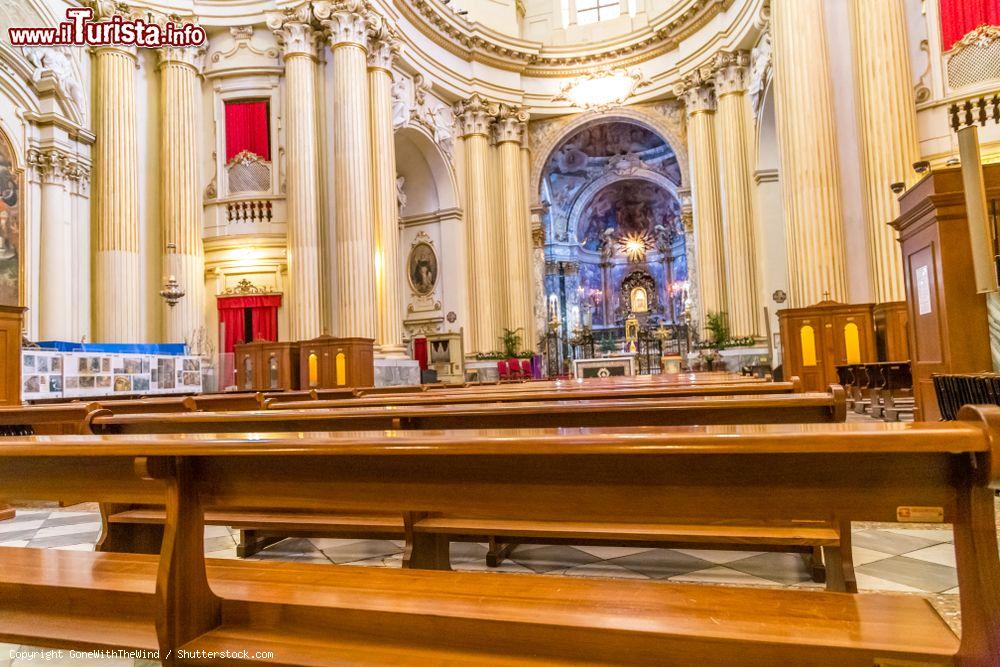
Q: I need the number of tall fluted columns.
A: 11